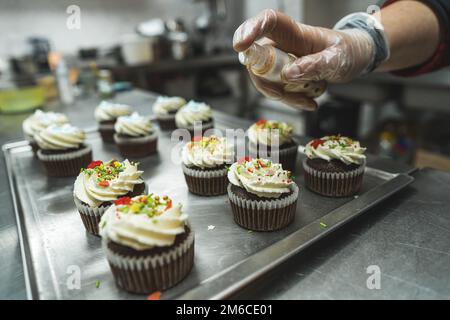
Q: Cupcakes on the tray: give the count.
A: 12